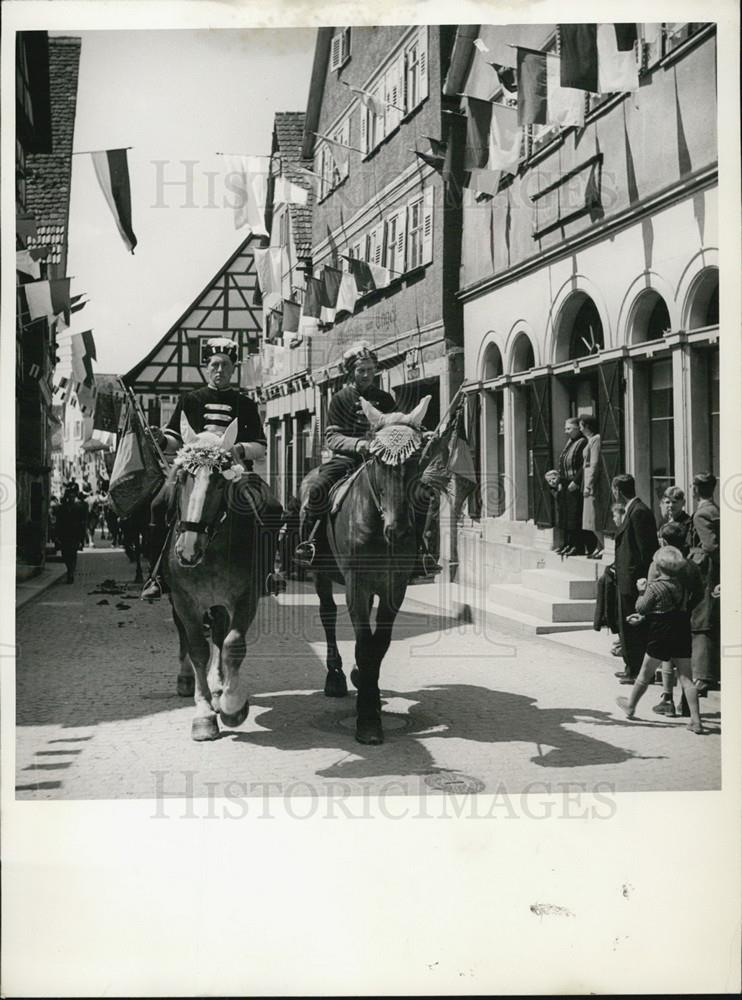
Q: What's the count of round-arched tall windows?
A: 5